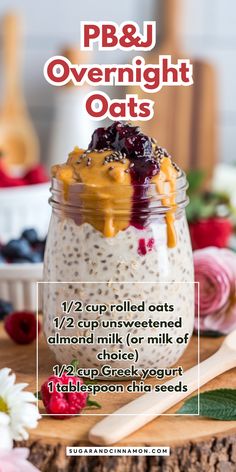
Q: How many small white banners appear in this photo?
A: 1